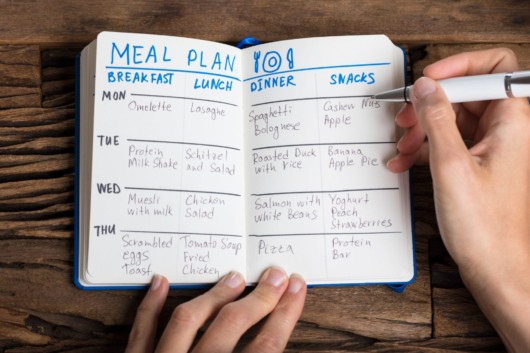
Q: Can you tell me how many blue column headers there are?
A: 4